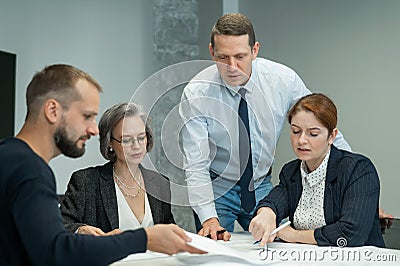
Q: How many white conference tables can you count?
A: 1